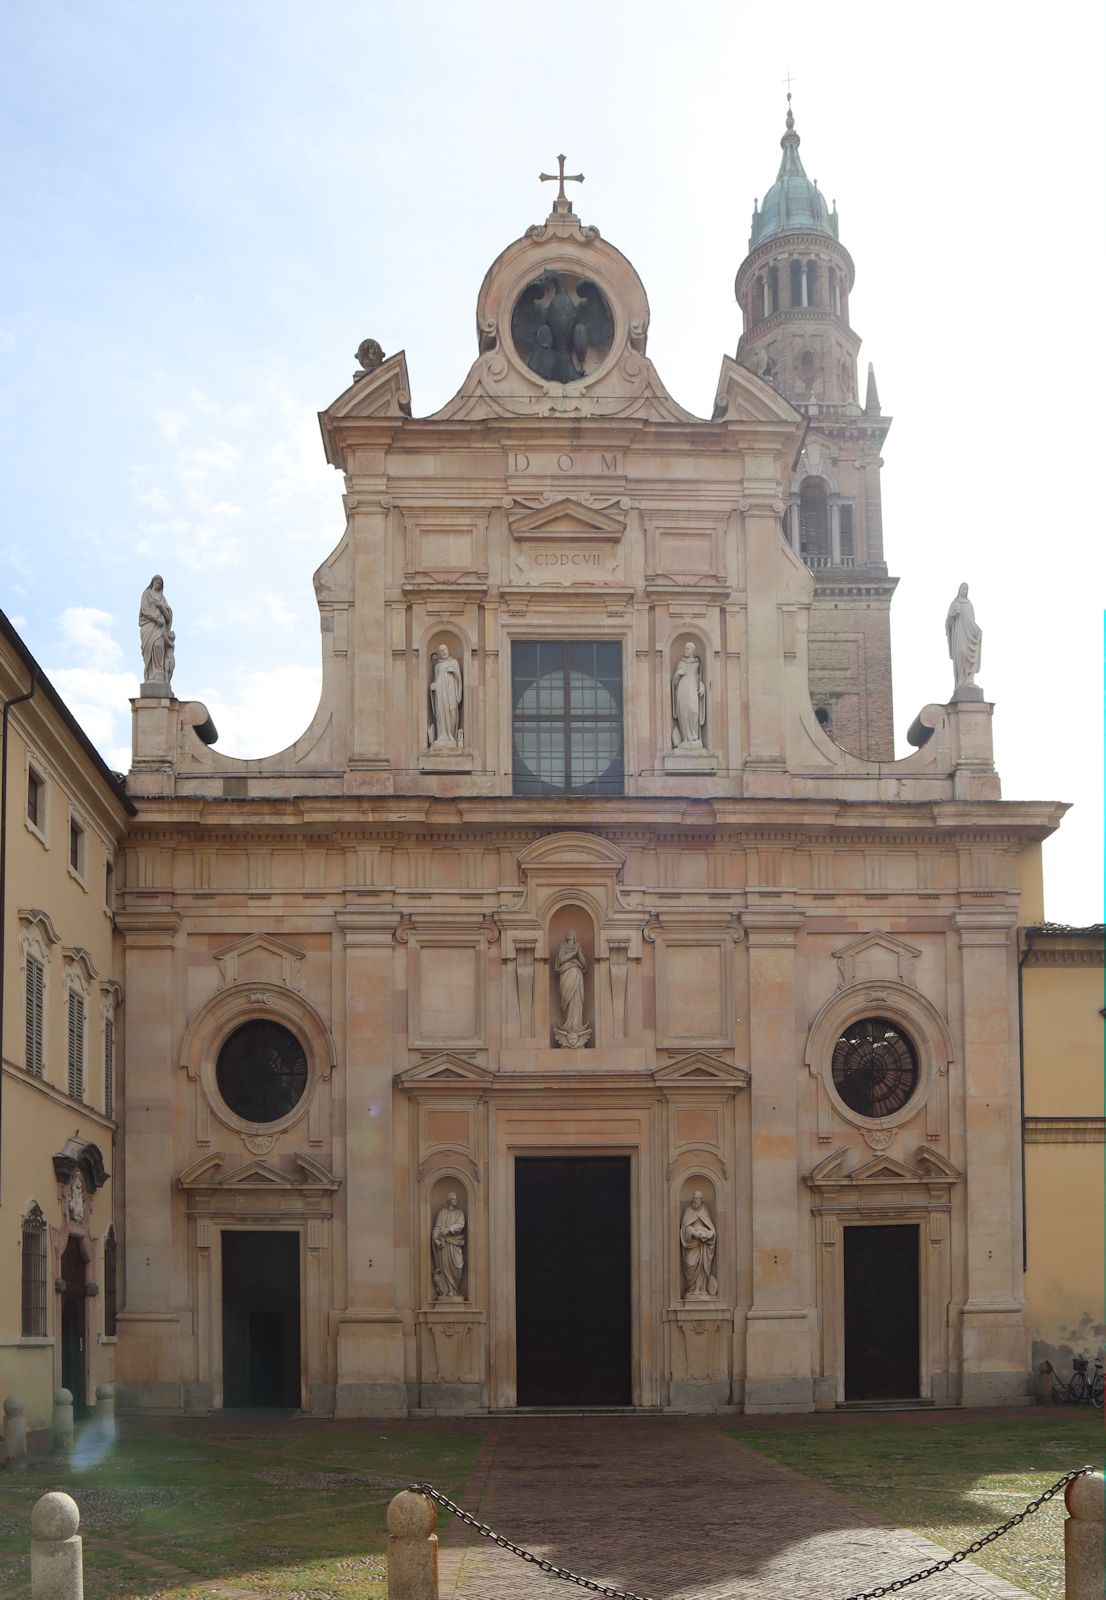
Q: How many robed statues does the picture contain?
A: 7